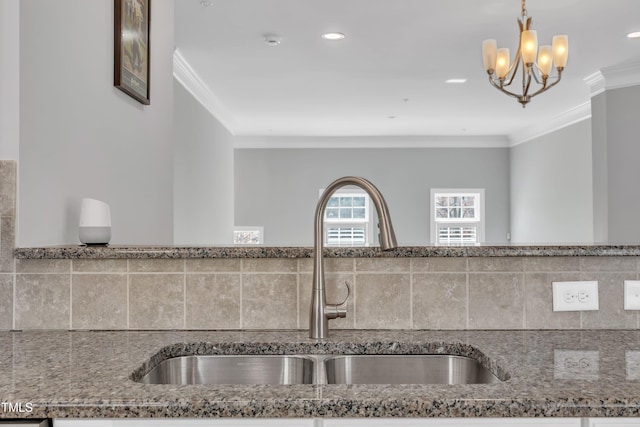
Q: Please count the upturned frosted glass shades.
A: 5